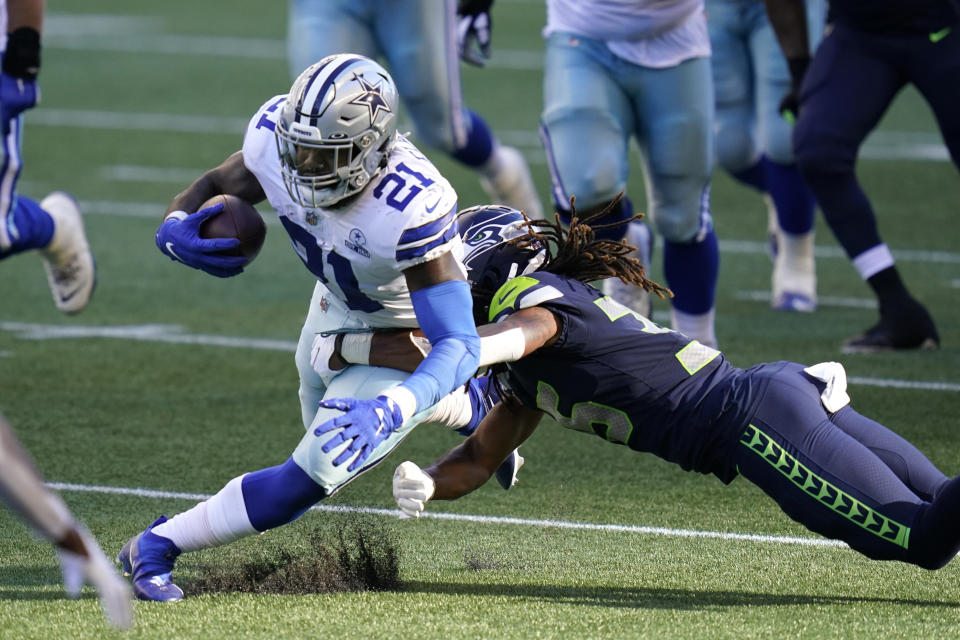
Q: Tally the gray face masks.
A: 1